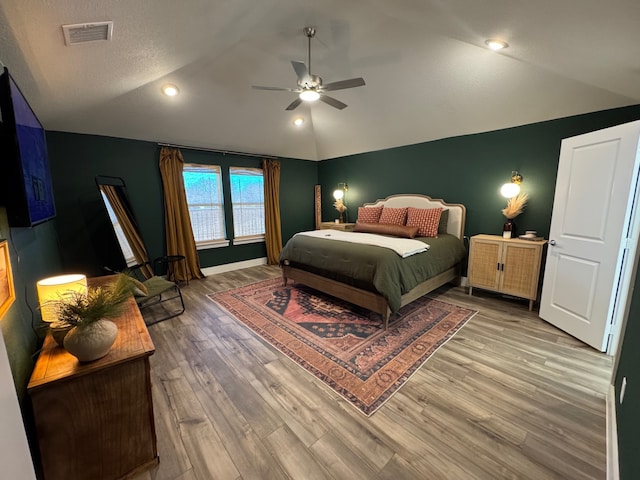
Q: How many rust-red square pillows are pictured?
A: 3